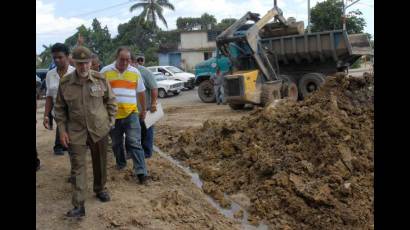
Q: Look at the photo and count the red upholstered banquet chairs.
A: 0